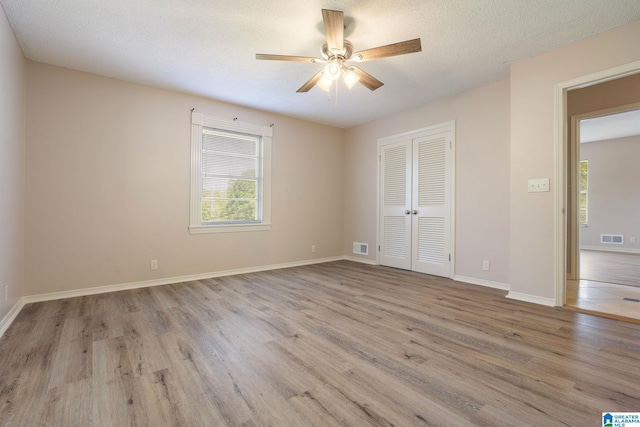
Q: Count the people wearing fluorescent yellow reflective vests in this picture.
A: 0